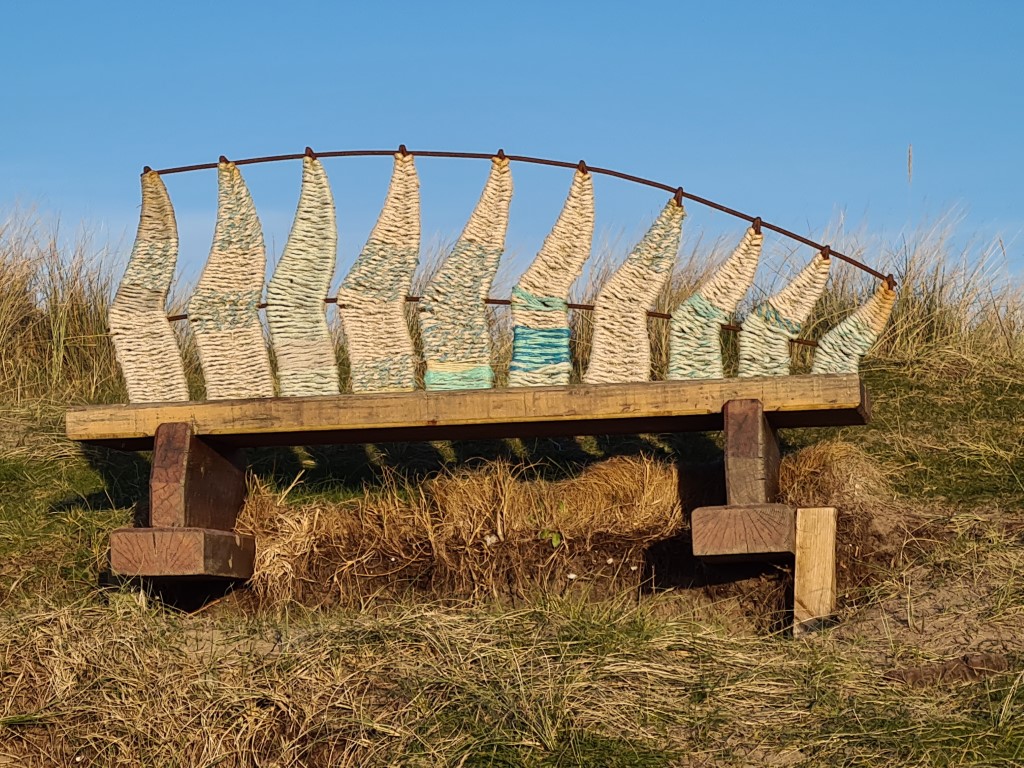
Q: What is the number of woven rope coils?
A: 10